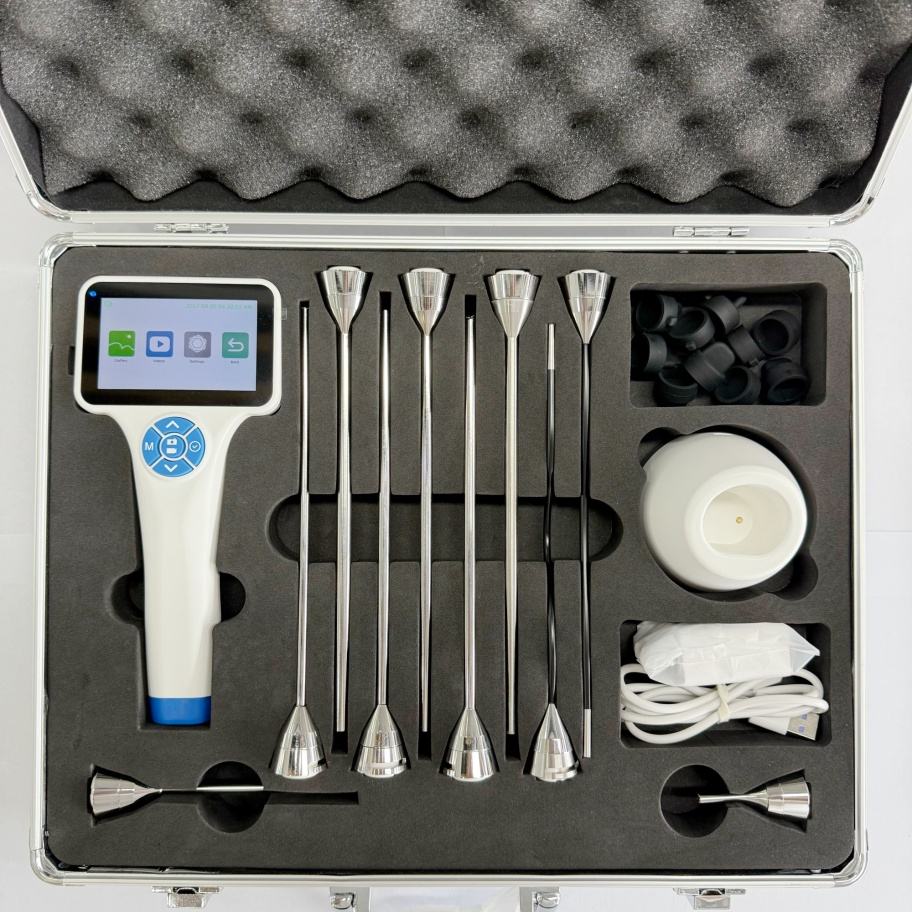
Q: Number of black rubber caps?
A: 10